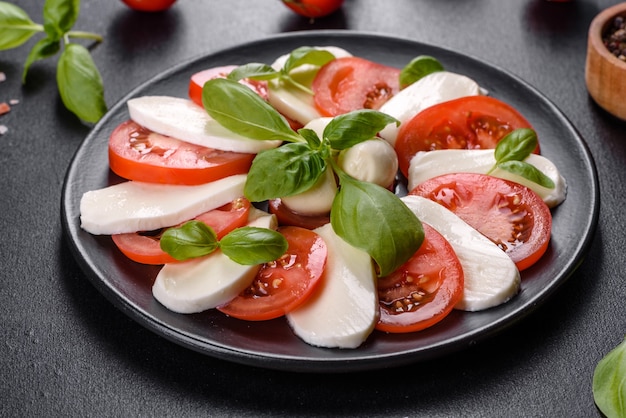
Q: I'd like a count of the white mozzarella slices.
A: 8